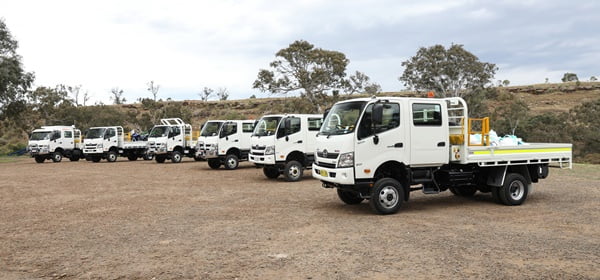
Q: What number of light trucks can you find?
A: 6